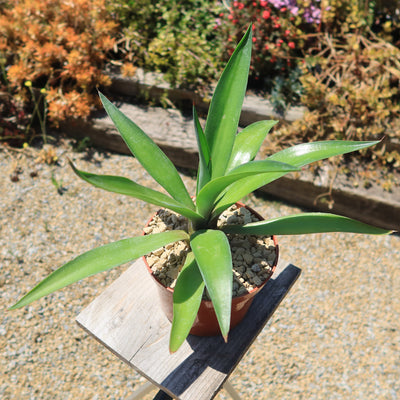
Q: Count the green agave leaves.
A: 11